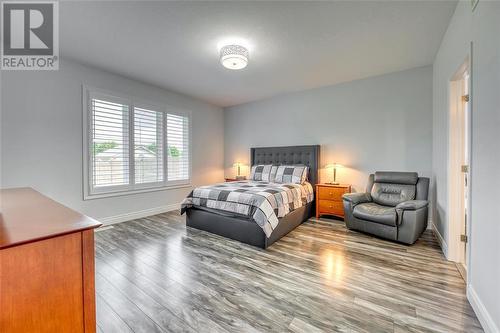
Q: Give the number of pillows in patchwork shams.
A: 2